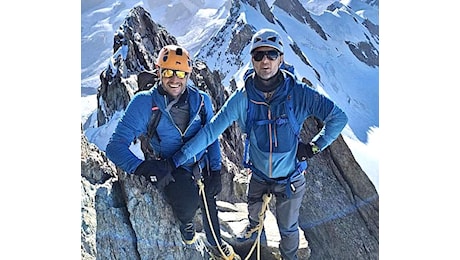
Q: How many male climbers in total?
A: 2